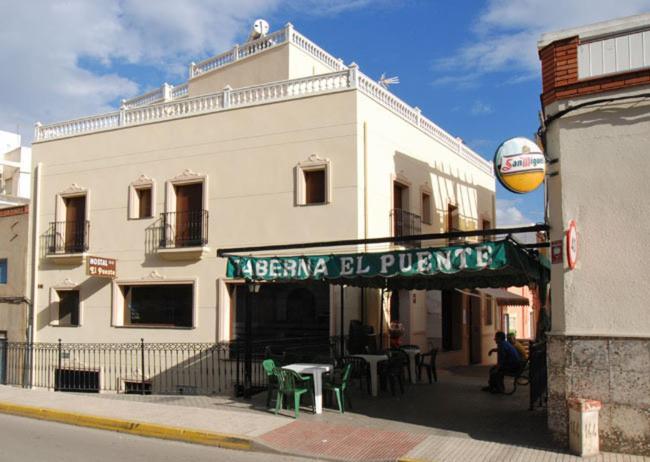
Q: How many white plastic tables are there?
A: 3